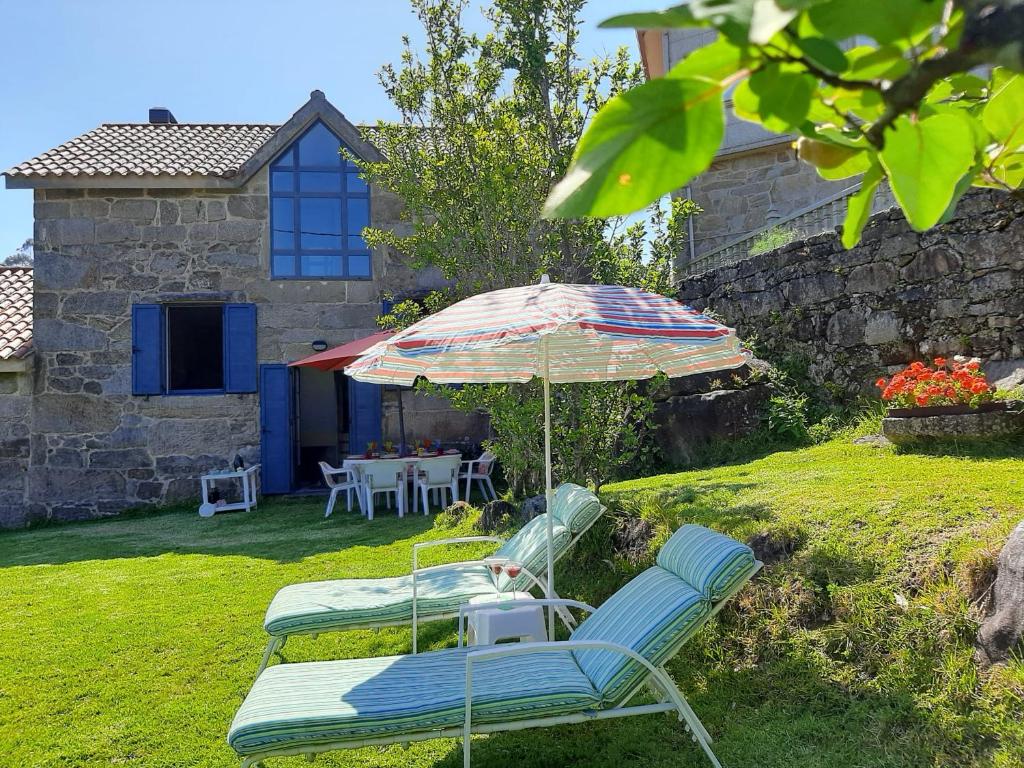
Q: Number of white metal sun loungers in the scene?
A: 2